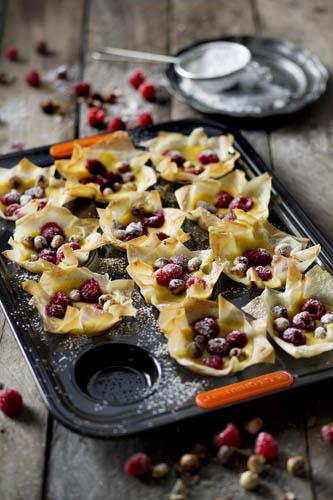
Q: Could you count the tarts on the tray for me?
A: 11